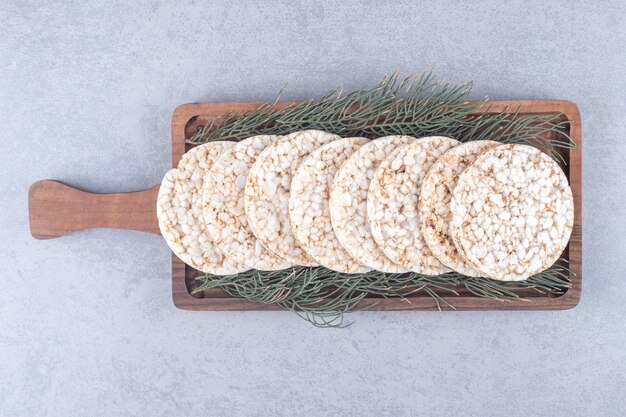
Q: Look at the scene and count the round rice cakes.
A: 8